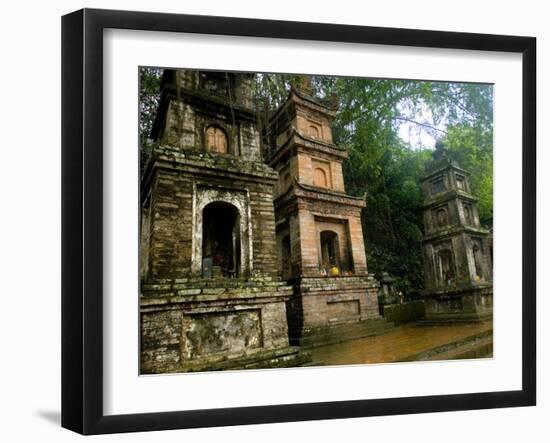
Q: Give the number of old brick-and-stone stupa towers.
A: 3